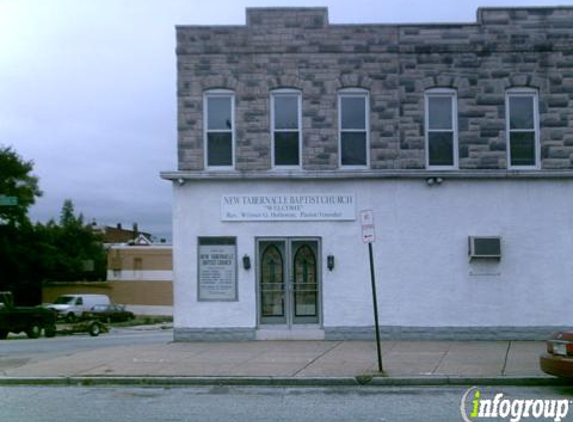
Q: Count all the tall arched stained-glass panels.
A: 2